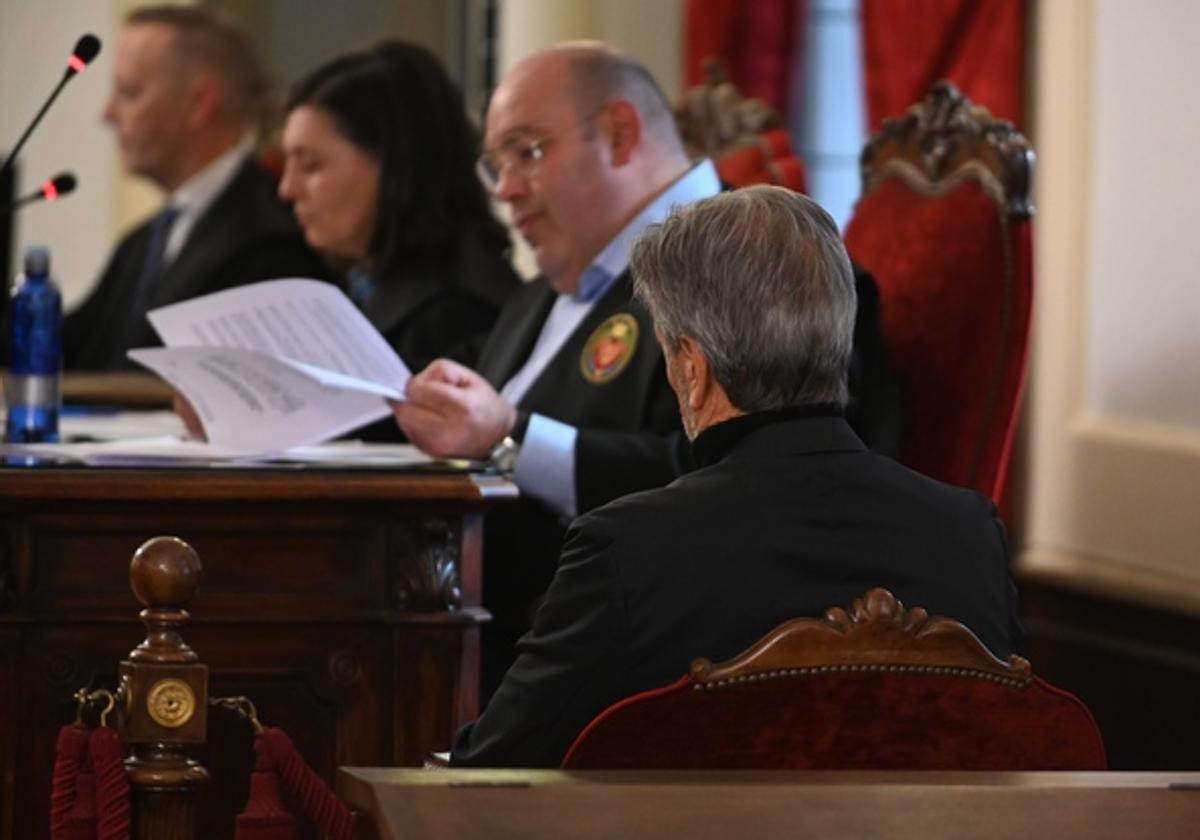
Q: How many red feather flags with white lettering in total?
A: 0